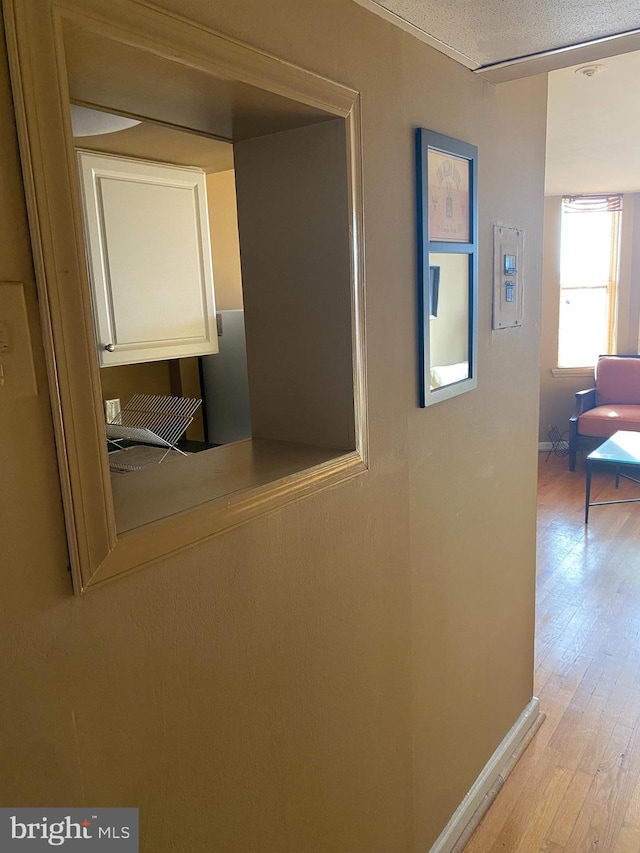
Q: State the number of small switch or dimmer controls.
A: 2